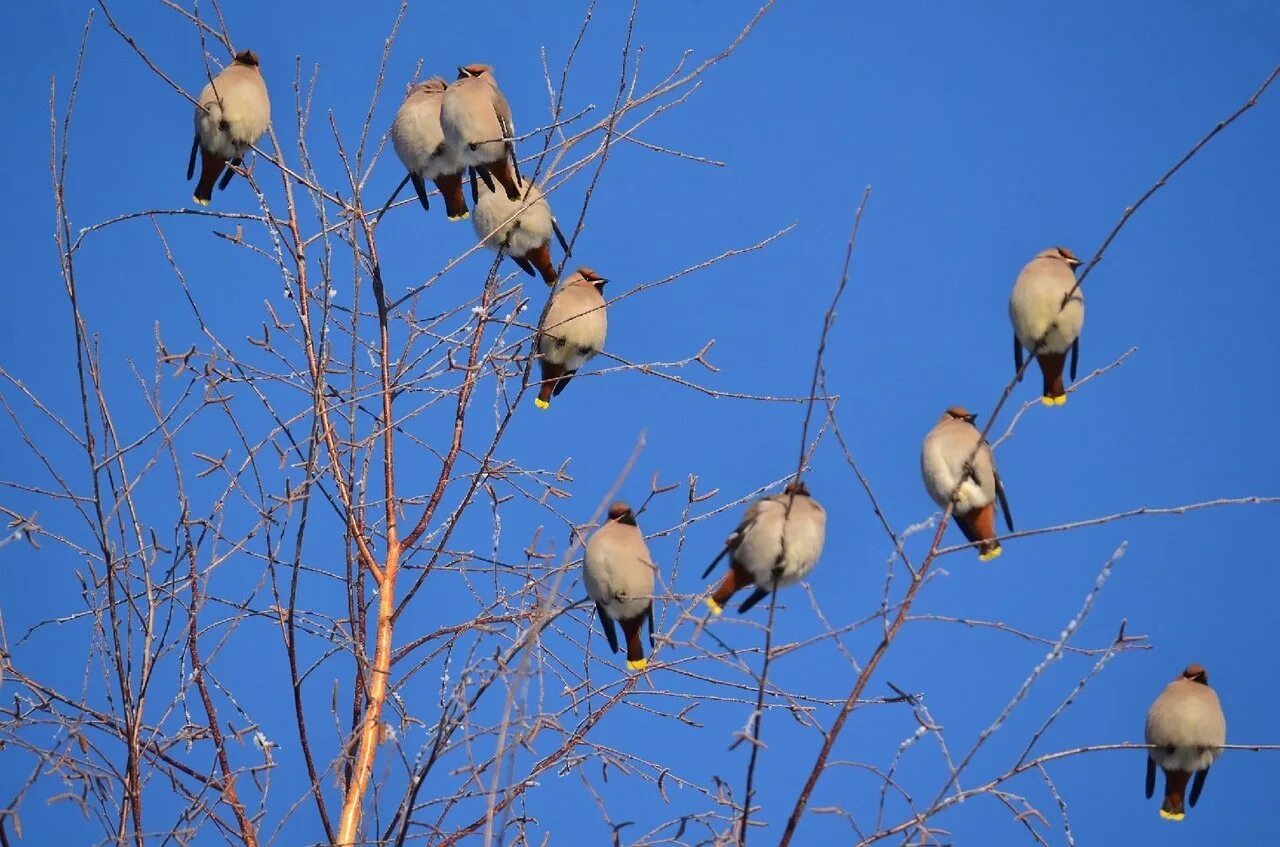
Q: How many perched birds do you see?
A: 10